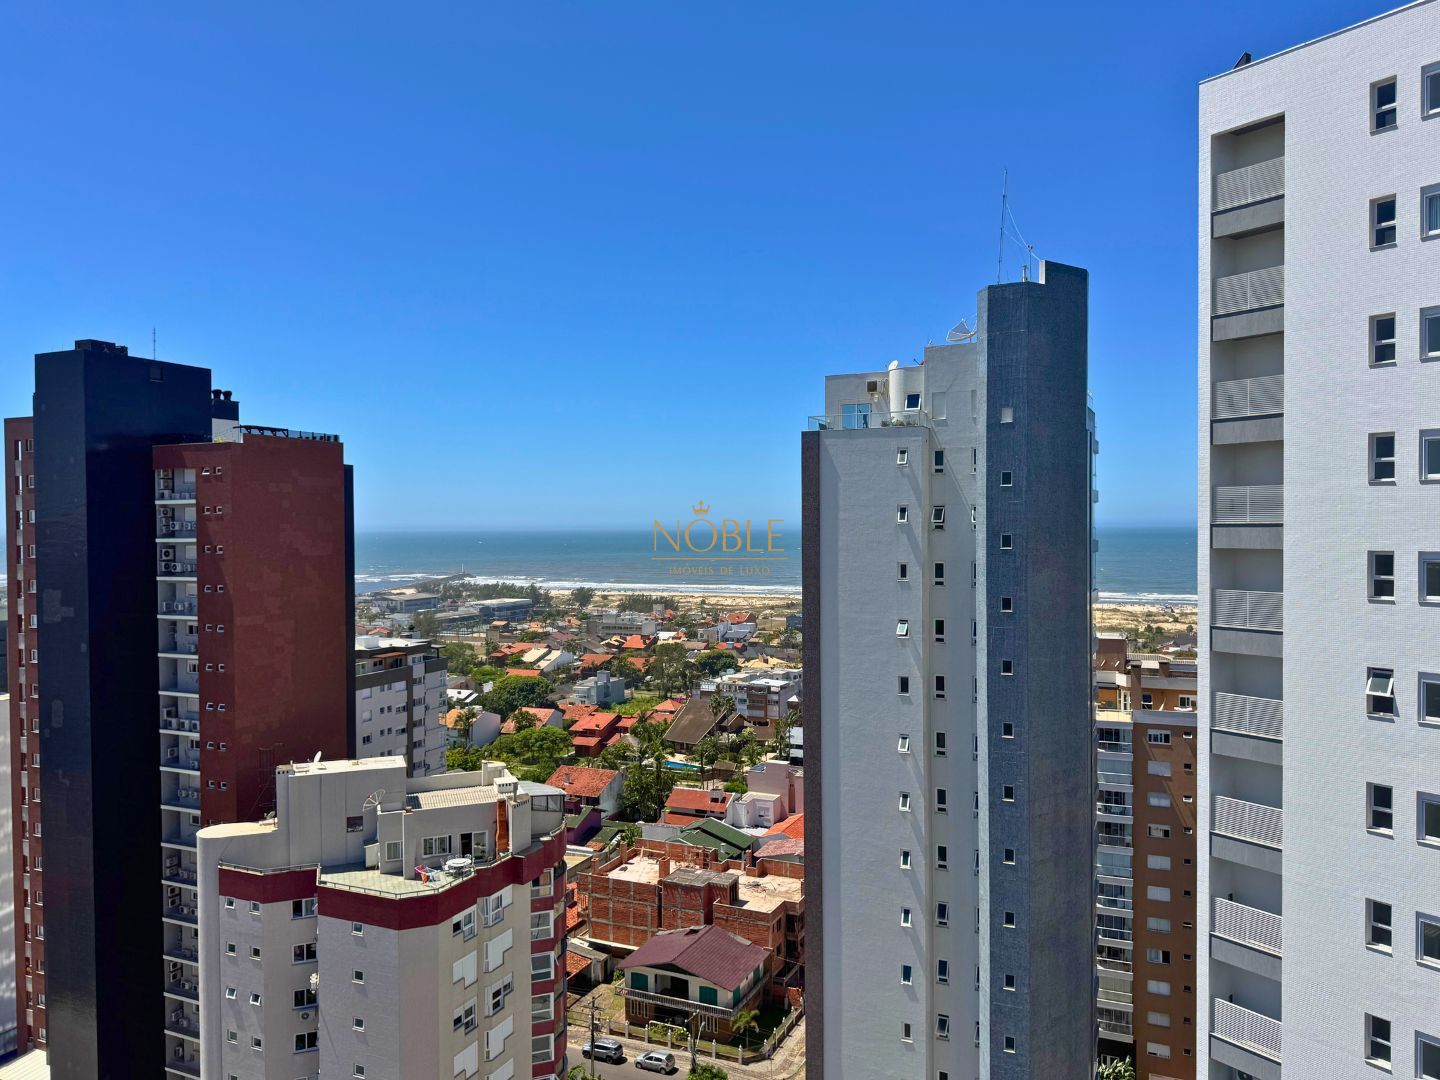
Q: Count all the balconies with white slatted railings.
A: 9